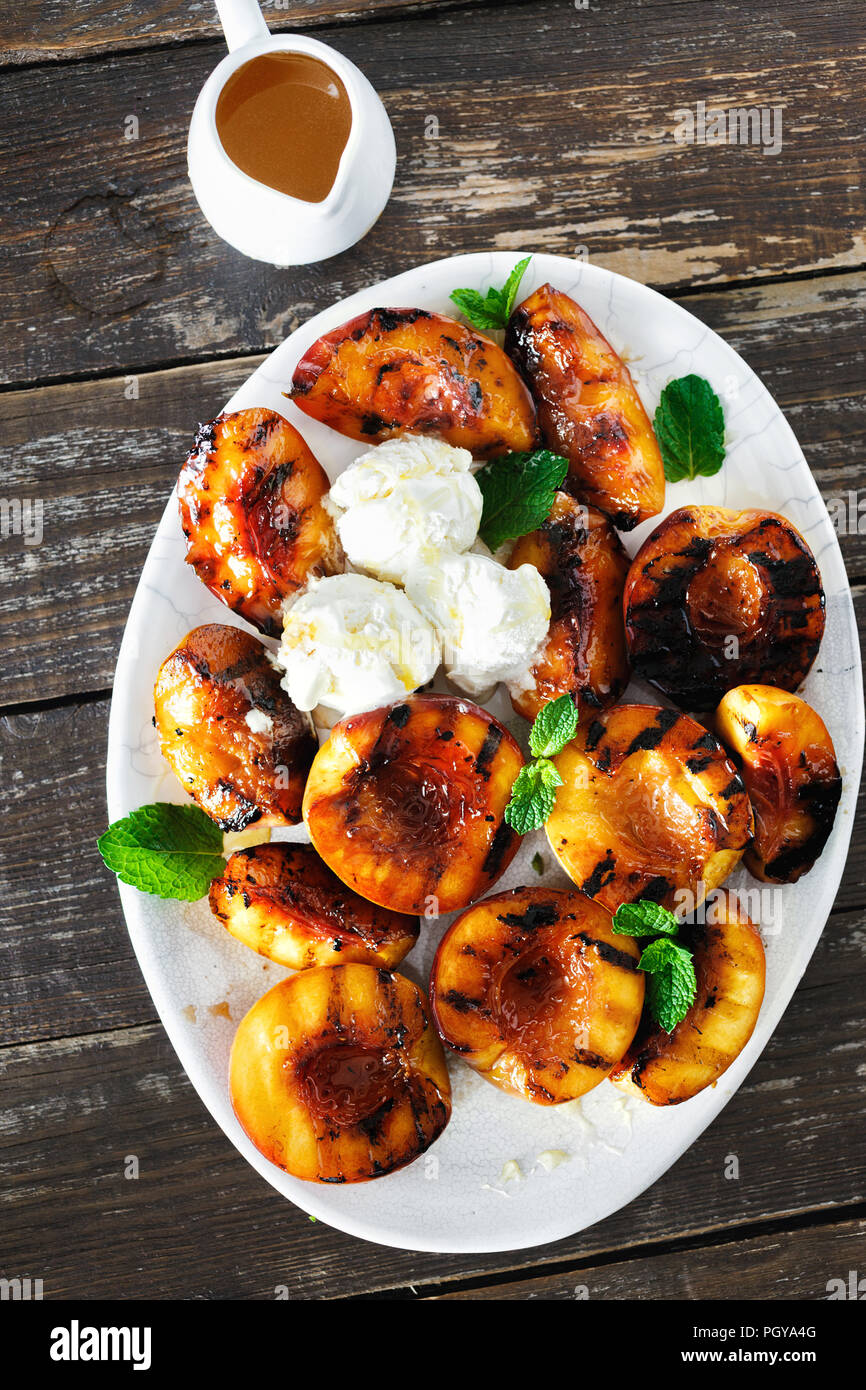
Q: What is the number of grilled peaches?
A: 13